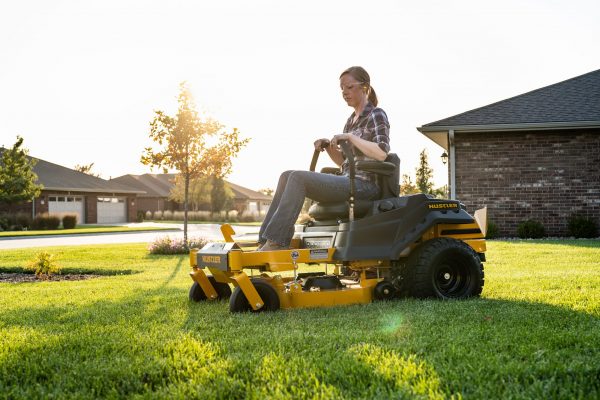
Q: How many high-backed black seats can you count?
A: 1